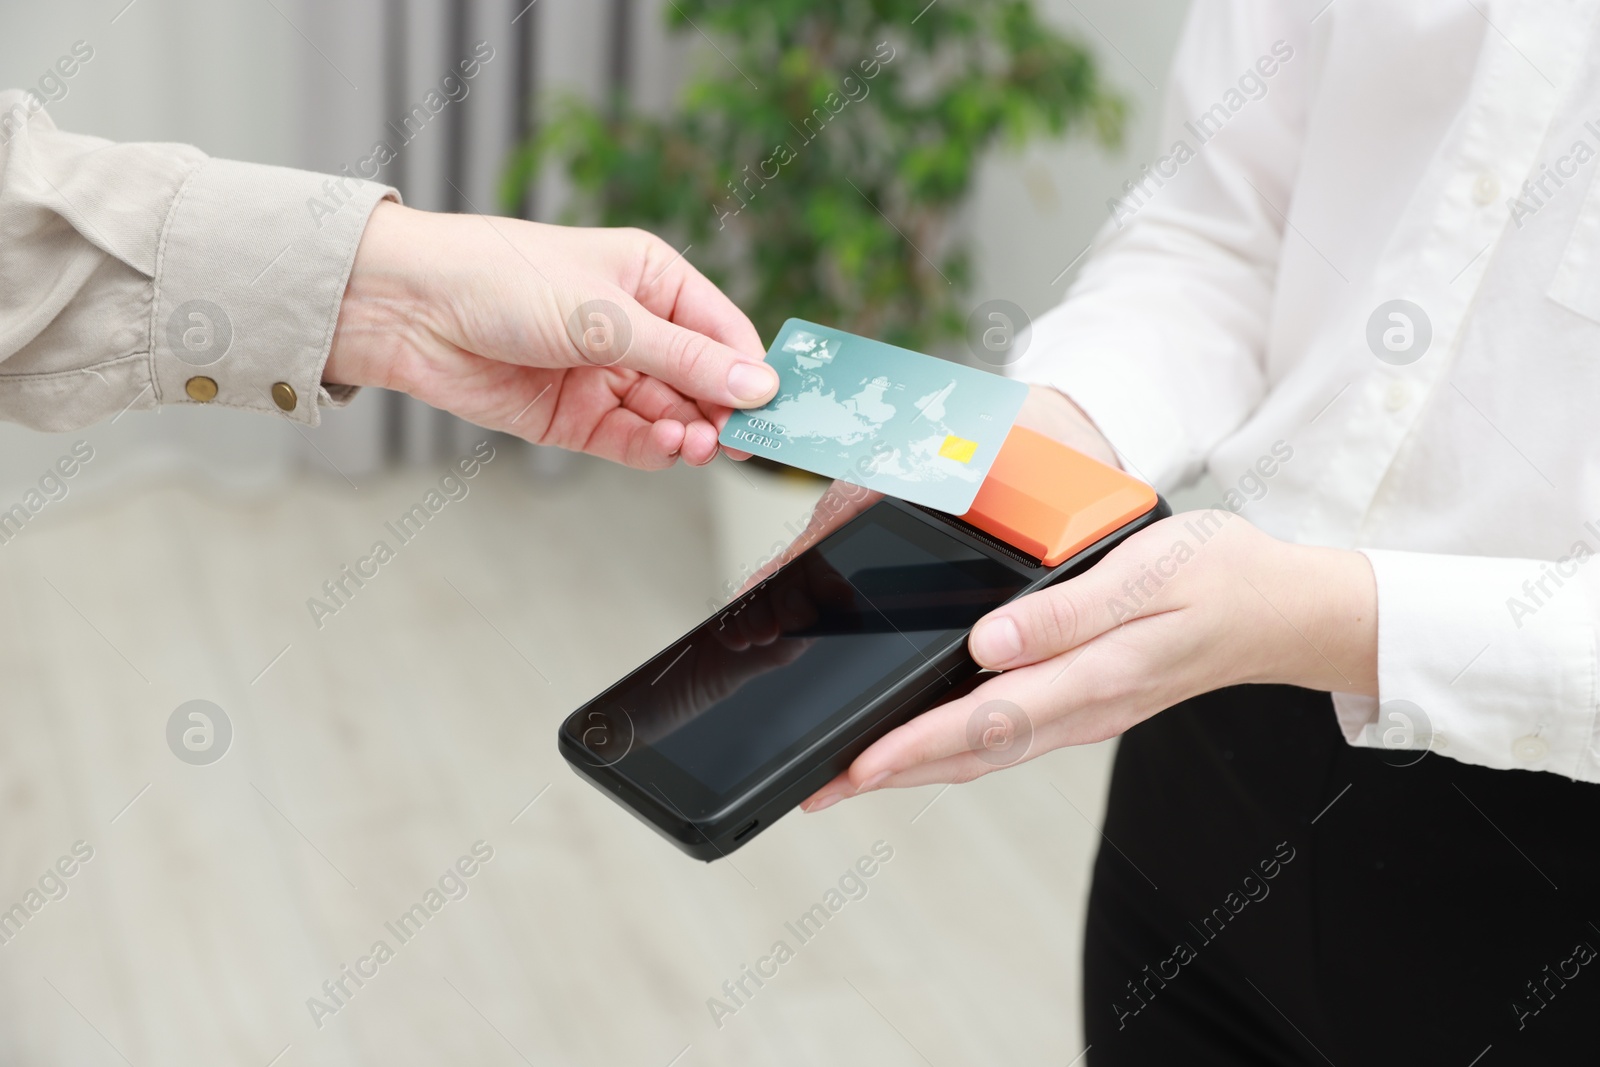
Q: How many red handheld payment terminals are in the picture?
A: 0